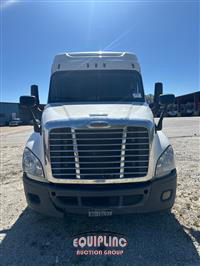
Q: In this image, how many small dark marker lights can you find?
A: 5